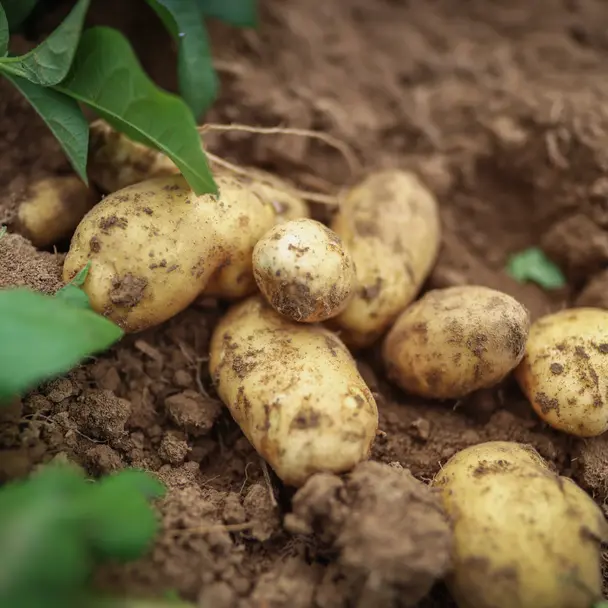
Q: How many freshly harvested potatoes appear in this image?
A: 10